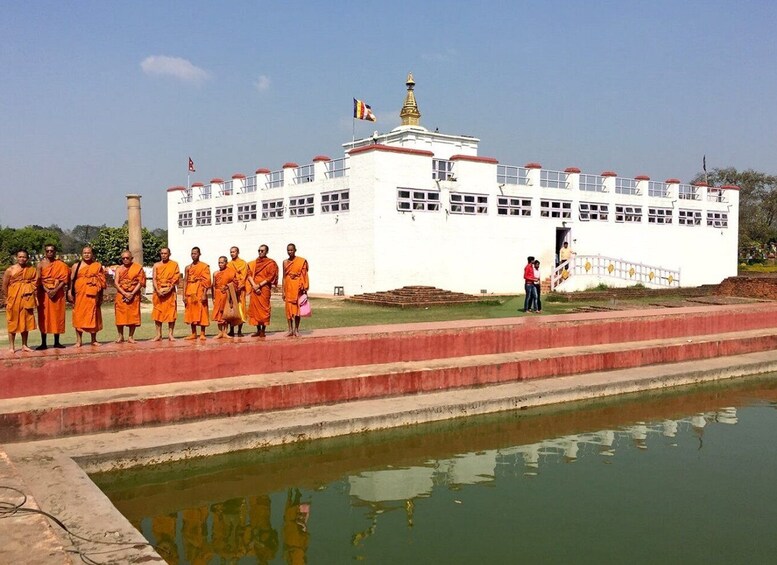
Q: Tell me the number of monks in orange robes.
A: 10